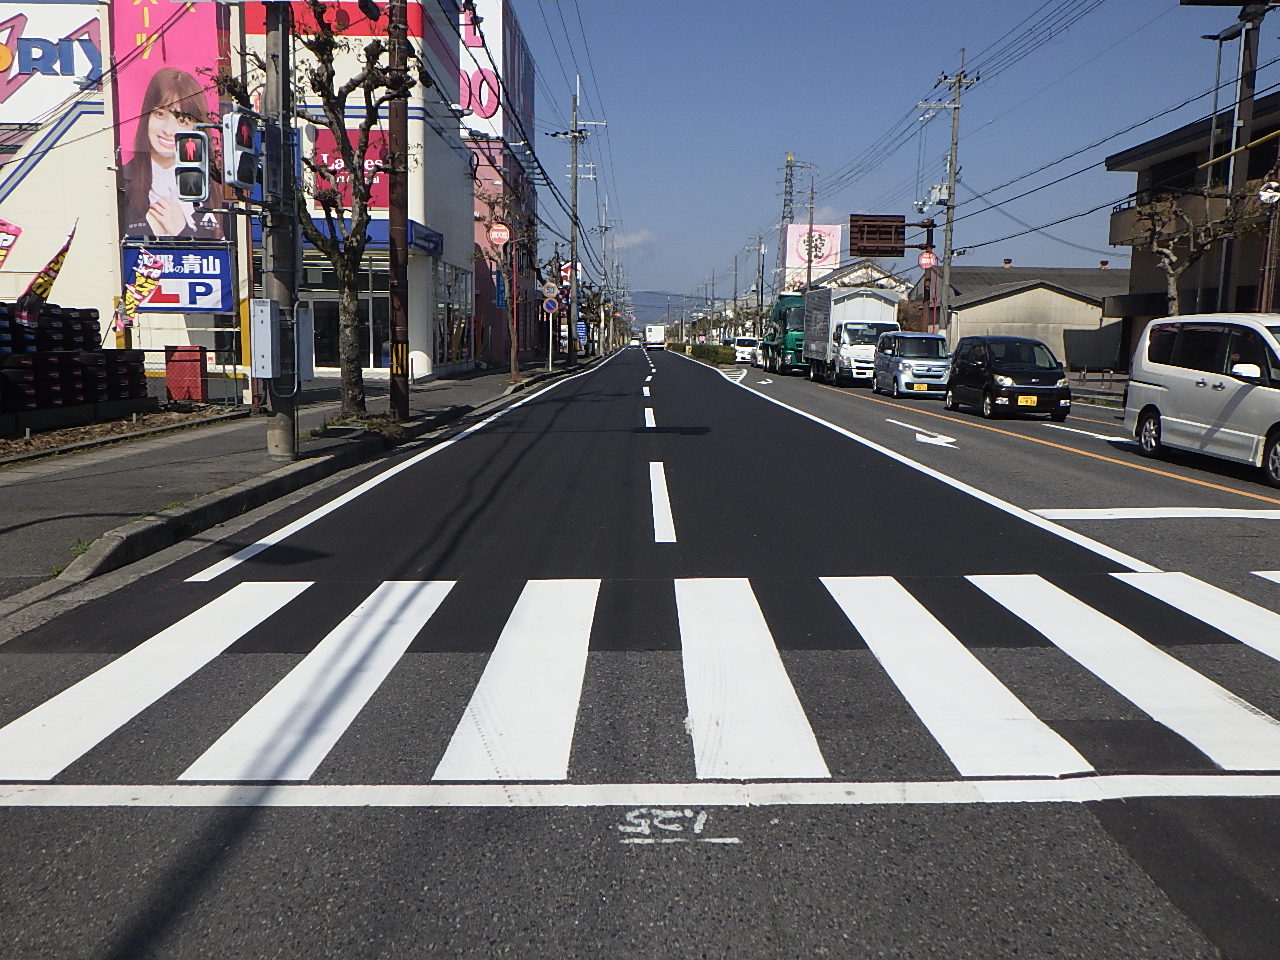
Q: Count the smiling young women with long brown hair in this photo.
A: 1